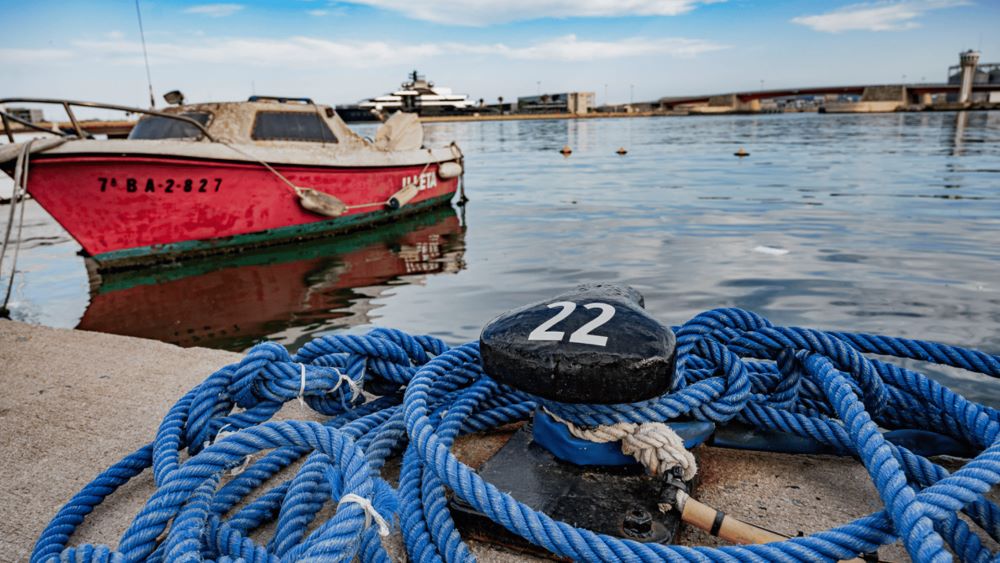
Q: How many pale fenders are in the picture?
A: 3